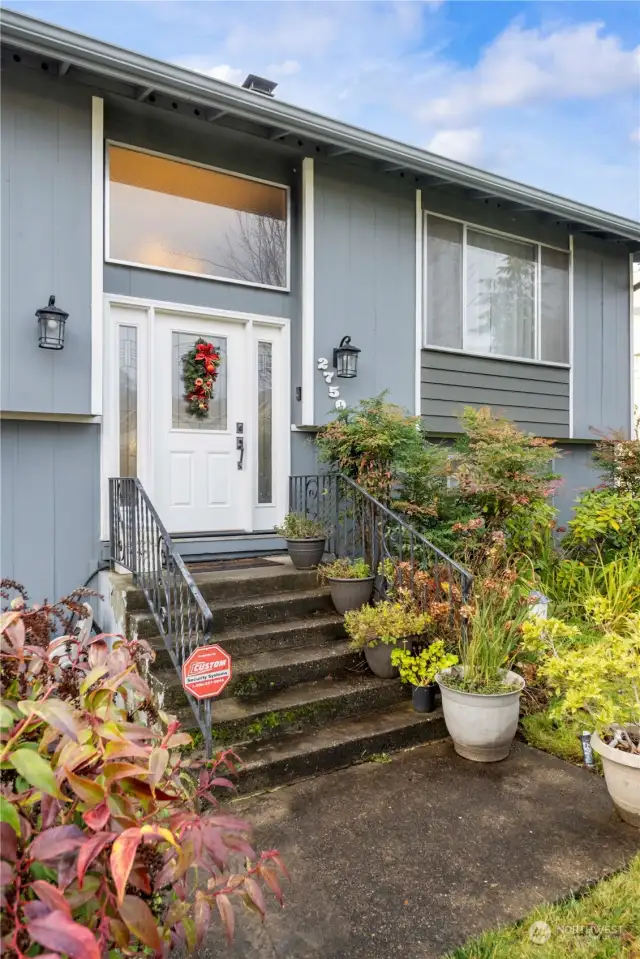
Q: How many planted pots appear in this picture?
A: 6